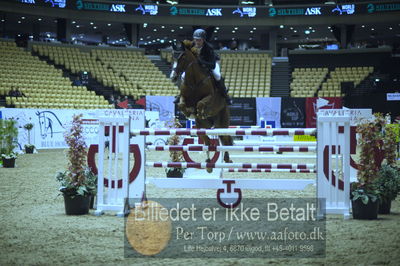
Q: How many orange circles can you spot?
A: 1